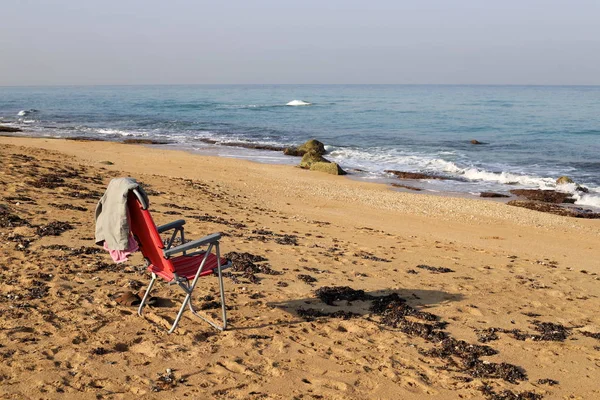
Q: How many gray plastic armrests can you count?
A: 2